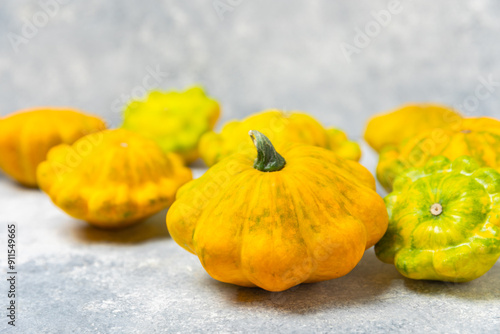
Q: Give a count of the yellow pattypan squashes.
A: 6